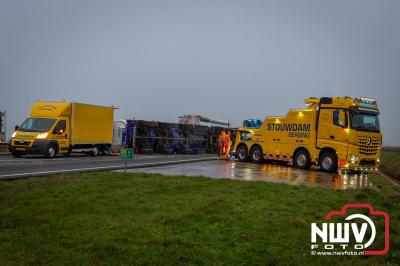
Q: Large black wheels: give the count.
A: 4